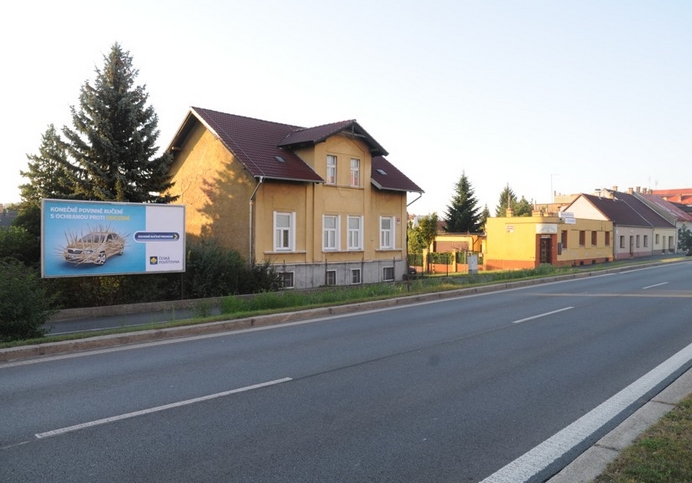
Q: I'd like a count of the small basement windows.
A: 4